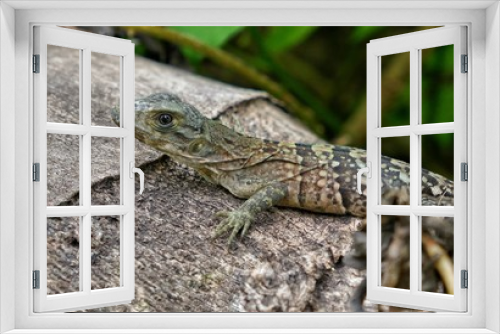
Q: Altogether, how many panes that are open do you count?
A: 2